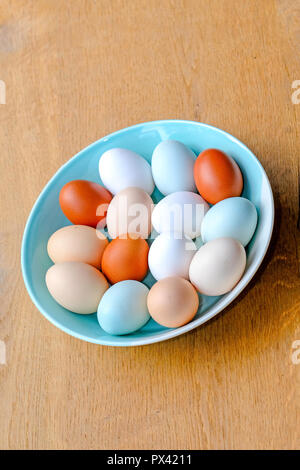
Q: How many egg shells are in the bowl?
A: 14